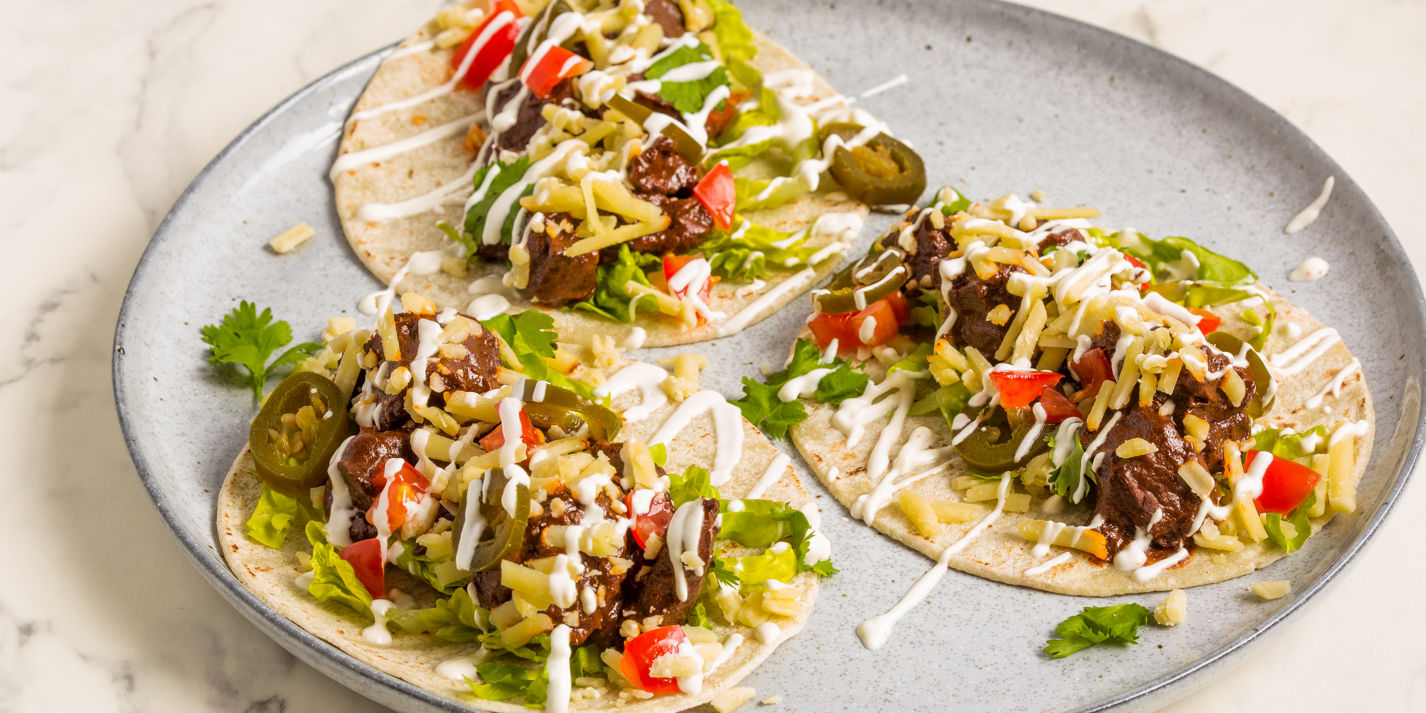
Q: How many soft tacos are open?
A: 3